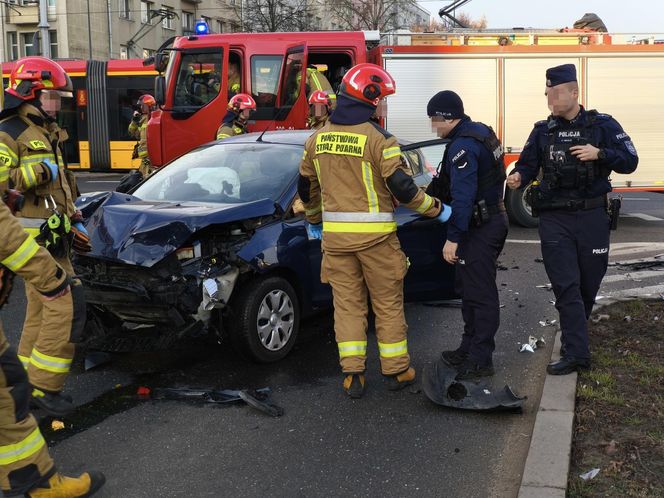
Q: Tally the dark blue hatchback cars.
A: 1